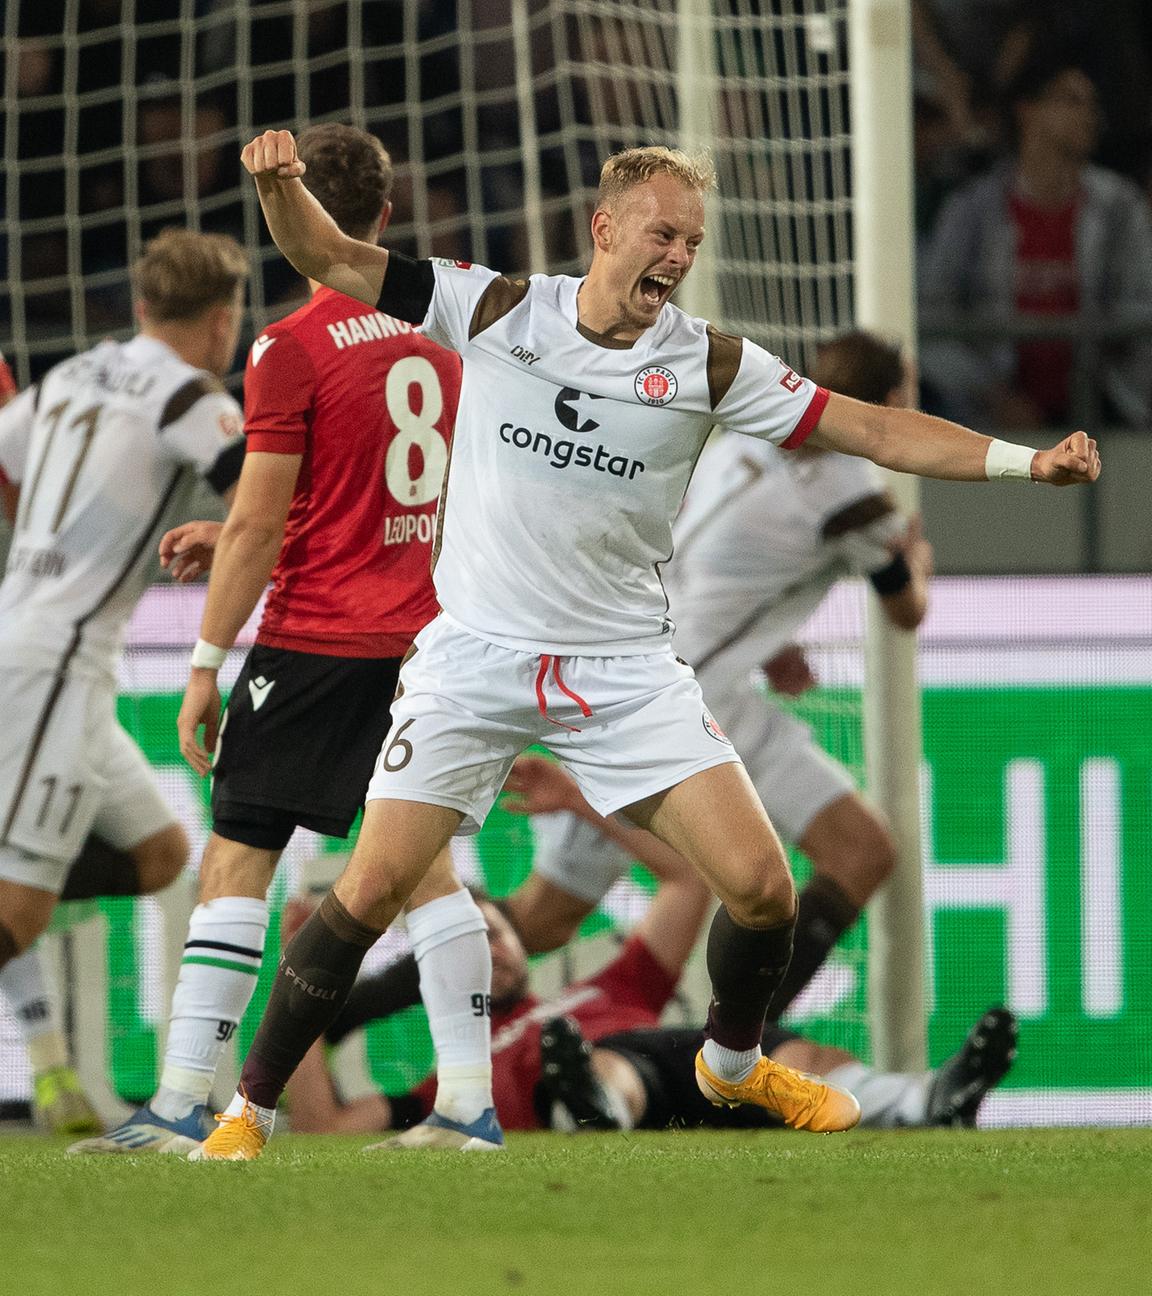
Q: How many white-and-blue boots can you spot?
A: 2